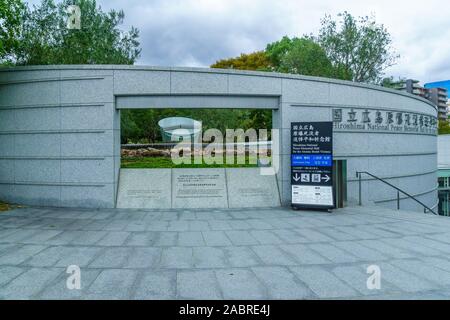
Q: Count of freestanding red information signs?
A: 0